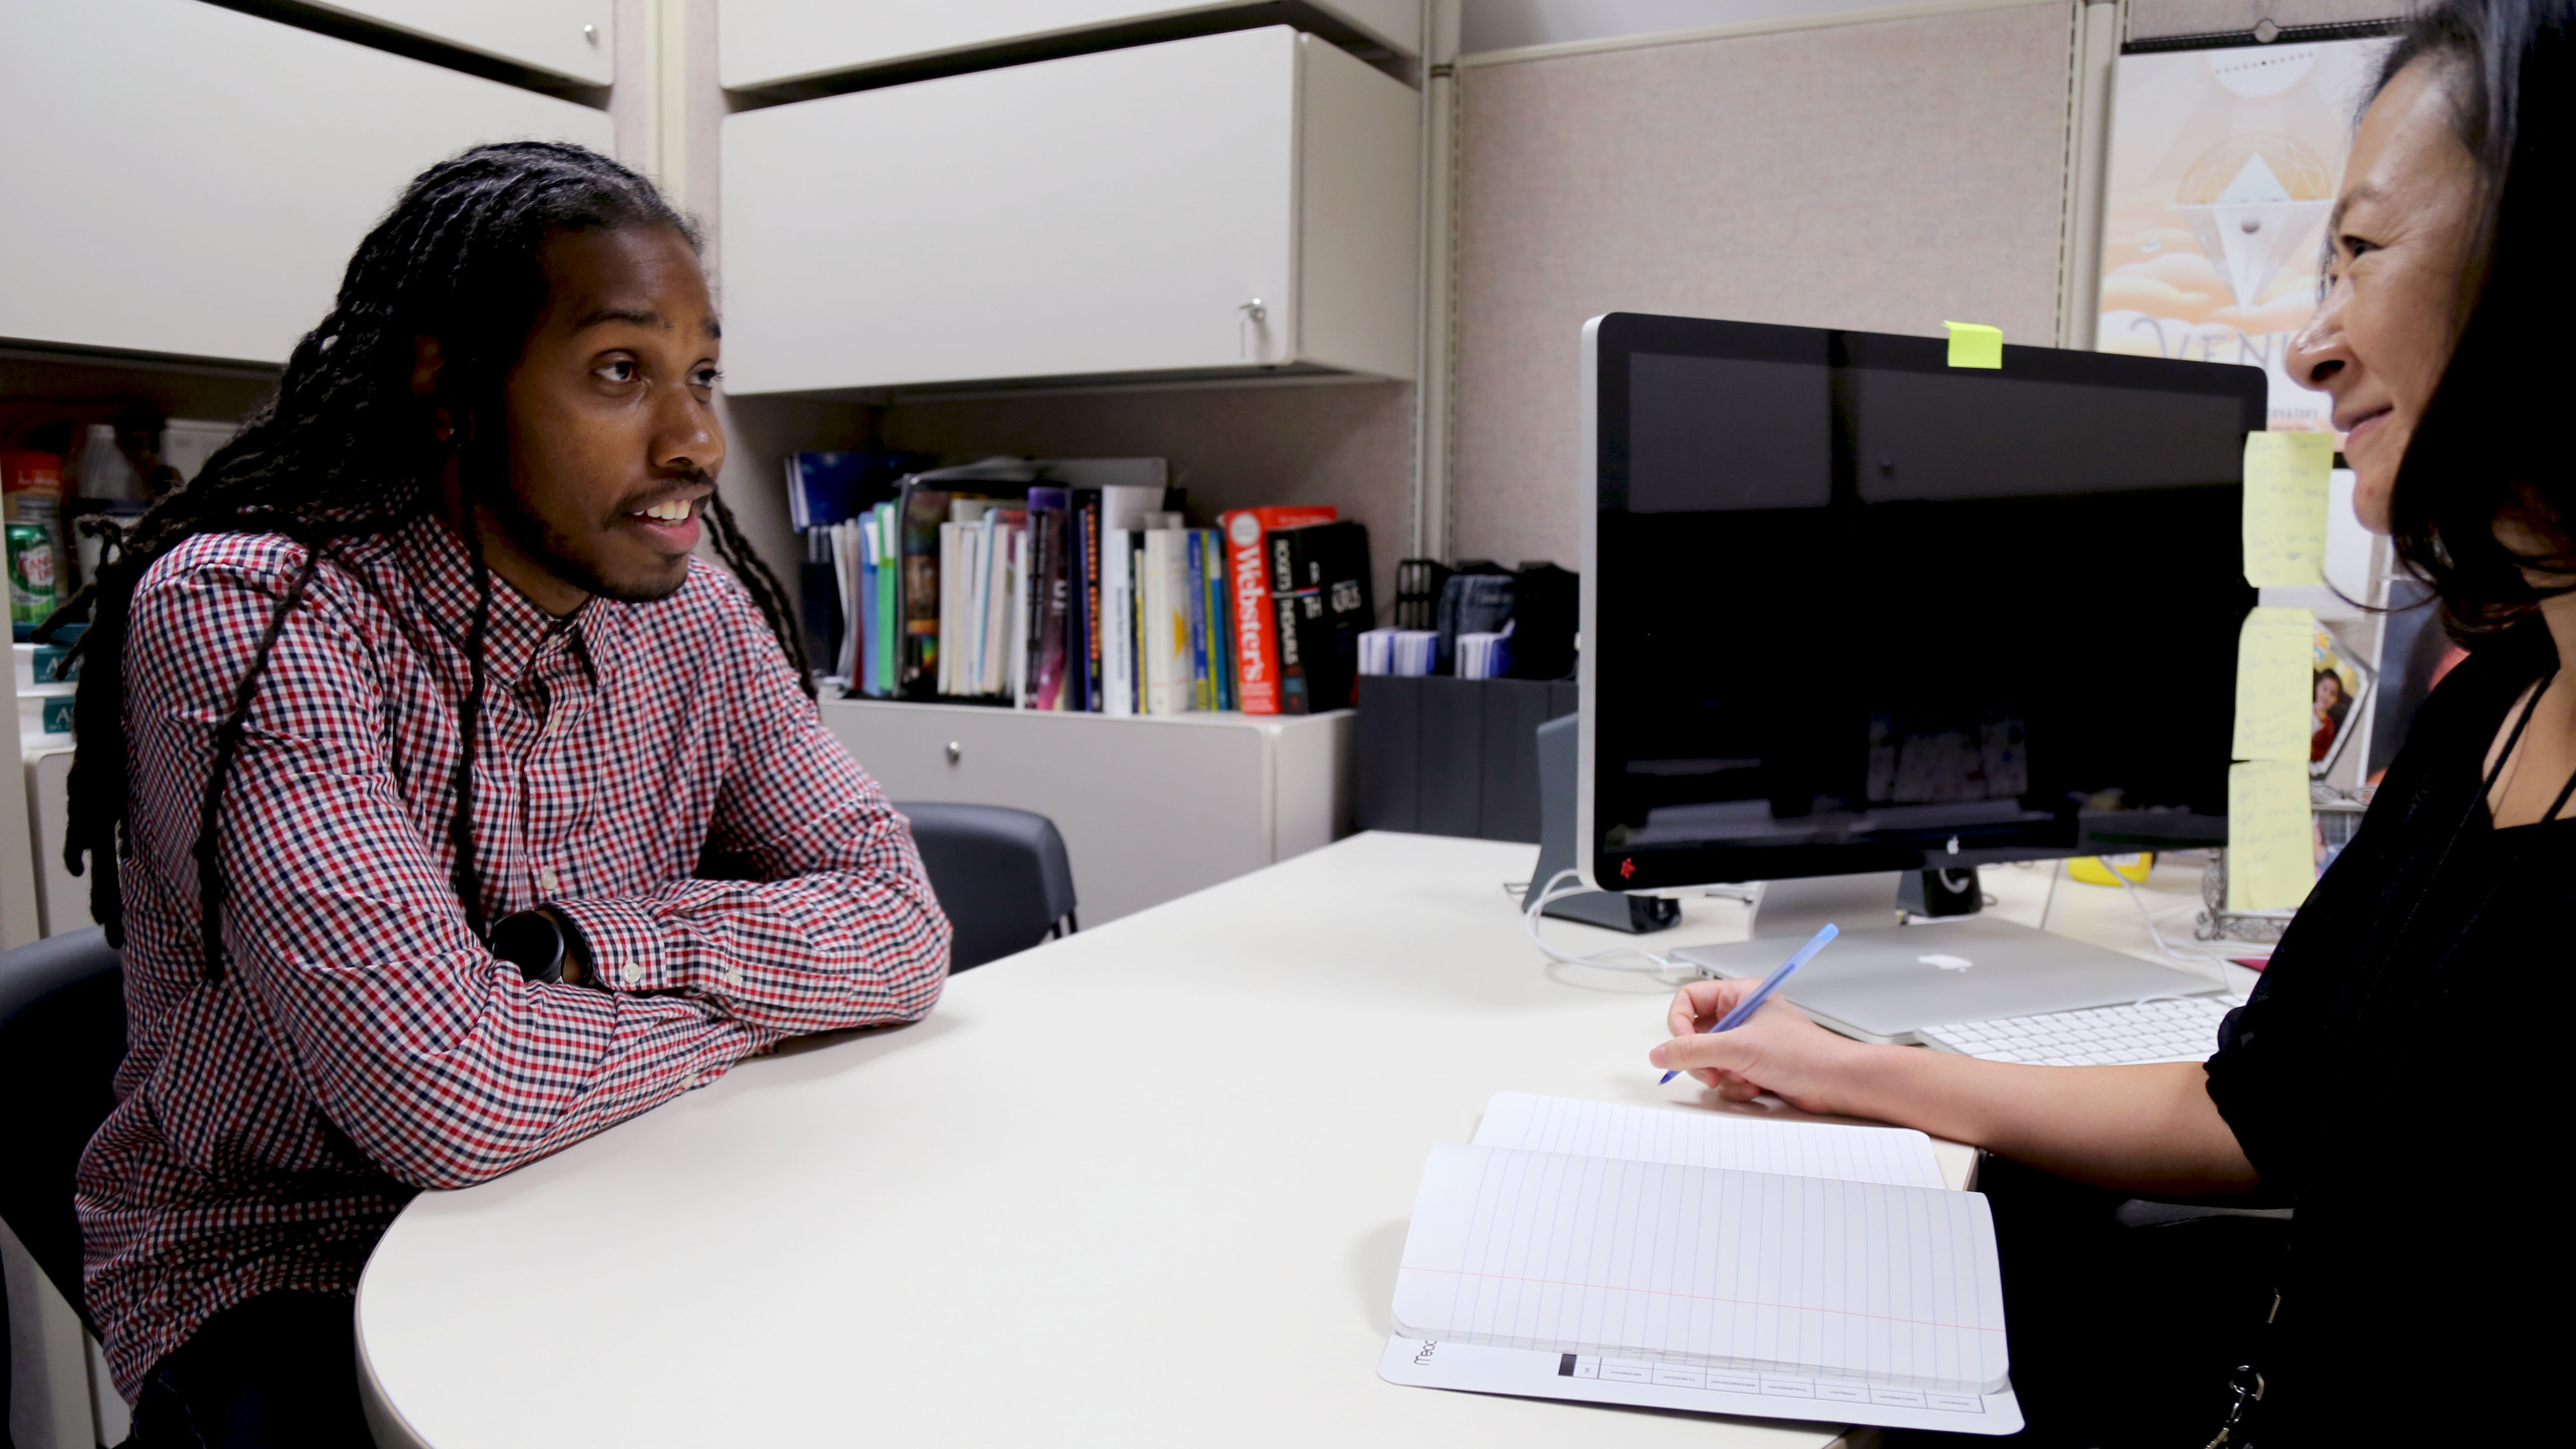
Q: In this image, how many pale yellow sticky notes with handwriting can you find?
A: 3